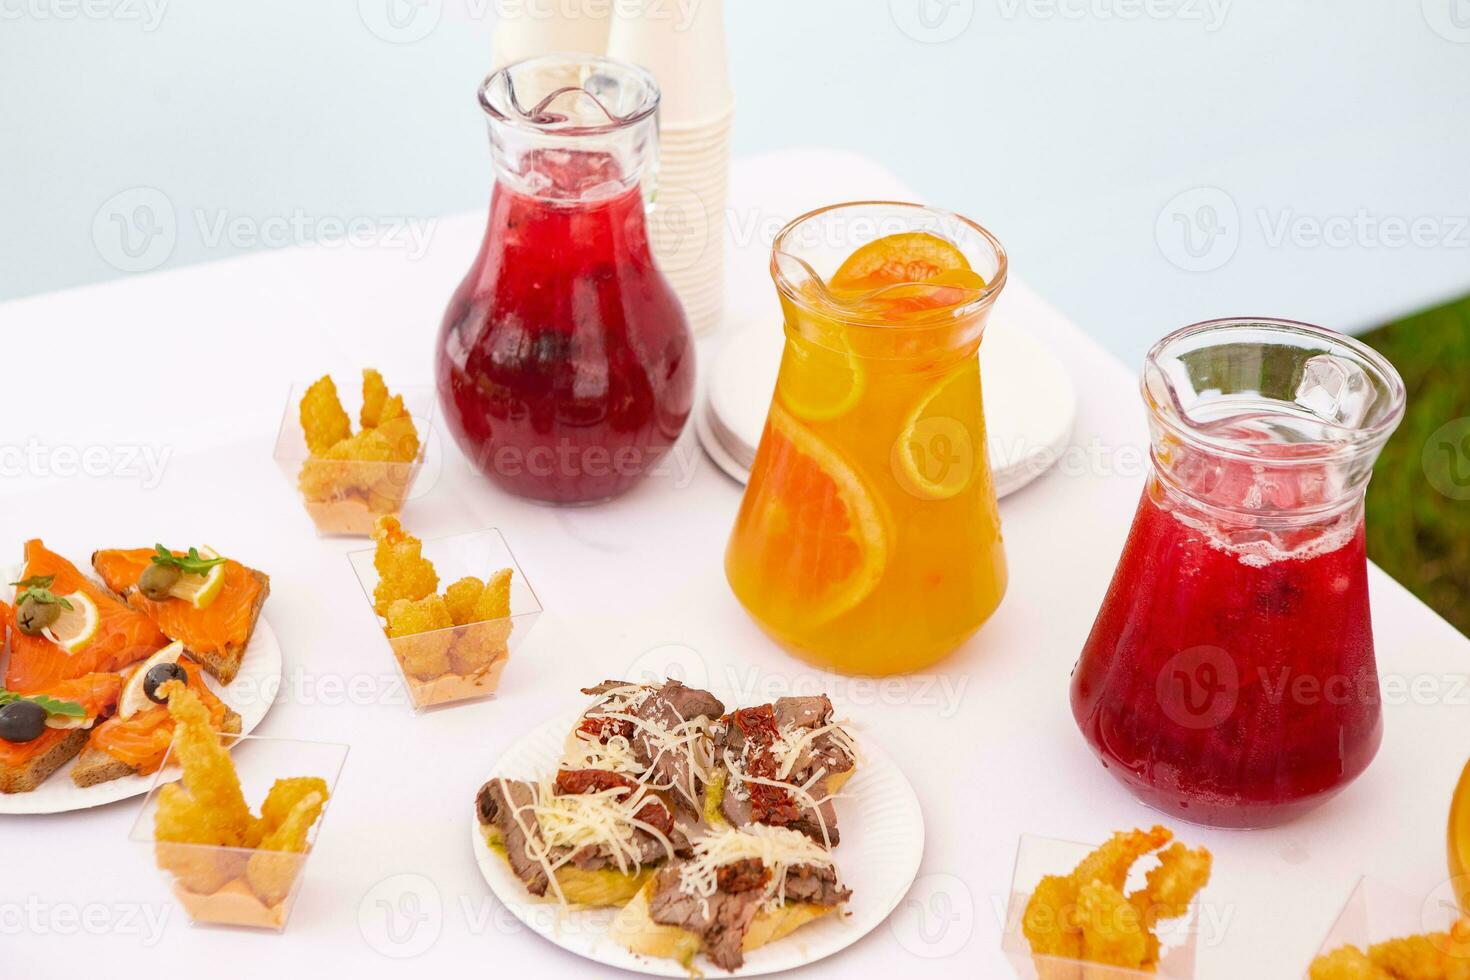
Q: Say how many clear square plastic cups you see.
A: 5